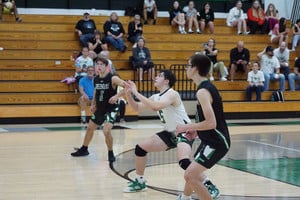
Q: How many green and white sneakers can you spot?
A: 2